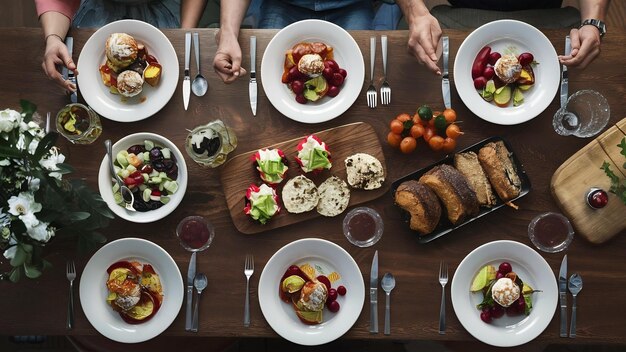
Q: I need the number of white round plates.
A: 6